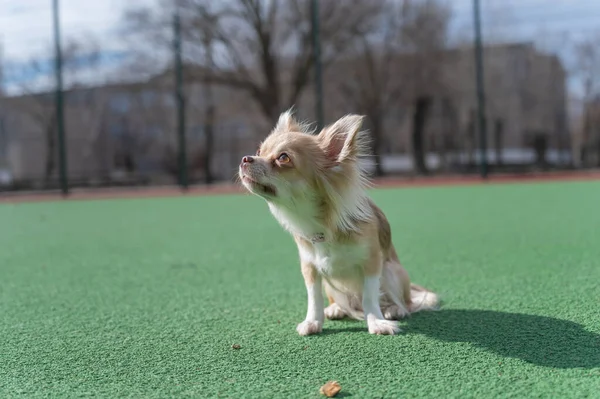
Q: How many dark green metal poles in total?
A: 4